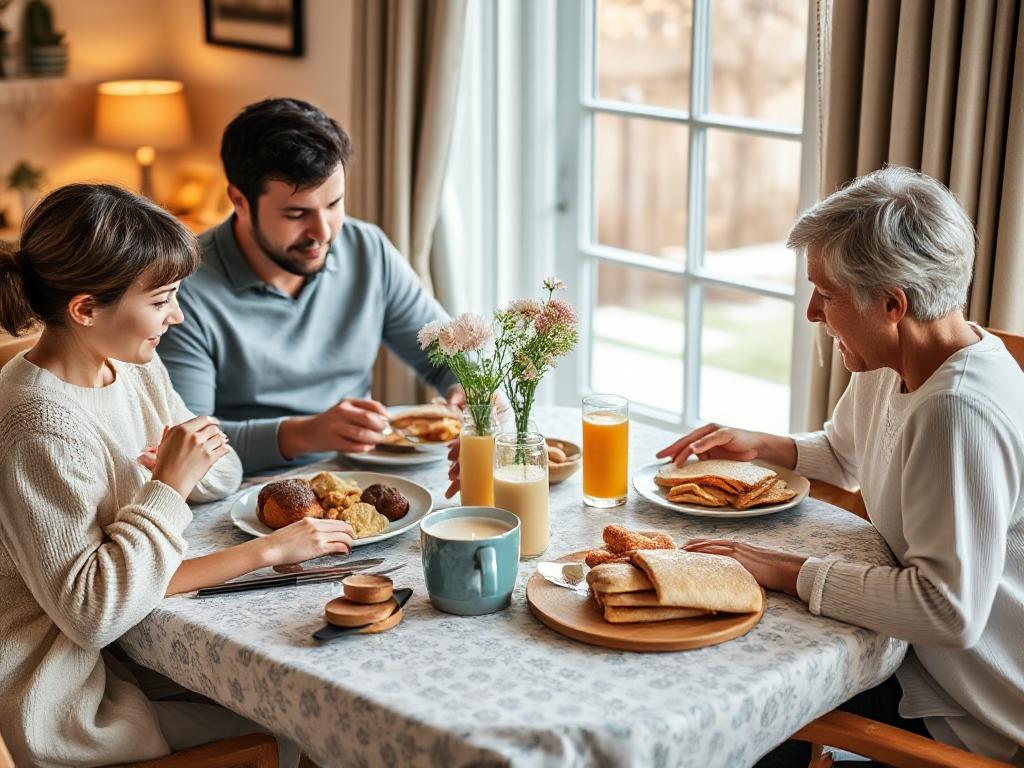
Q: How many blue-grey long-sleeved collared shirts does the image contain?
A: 1